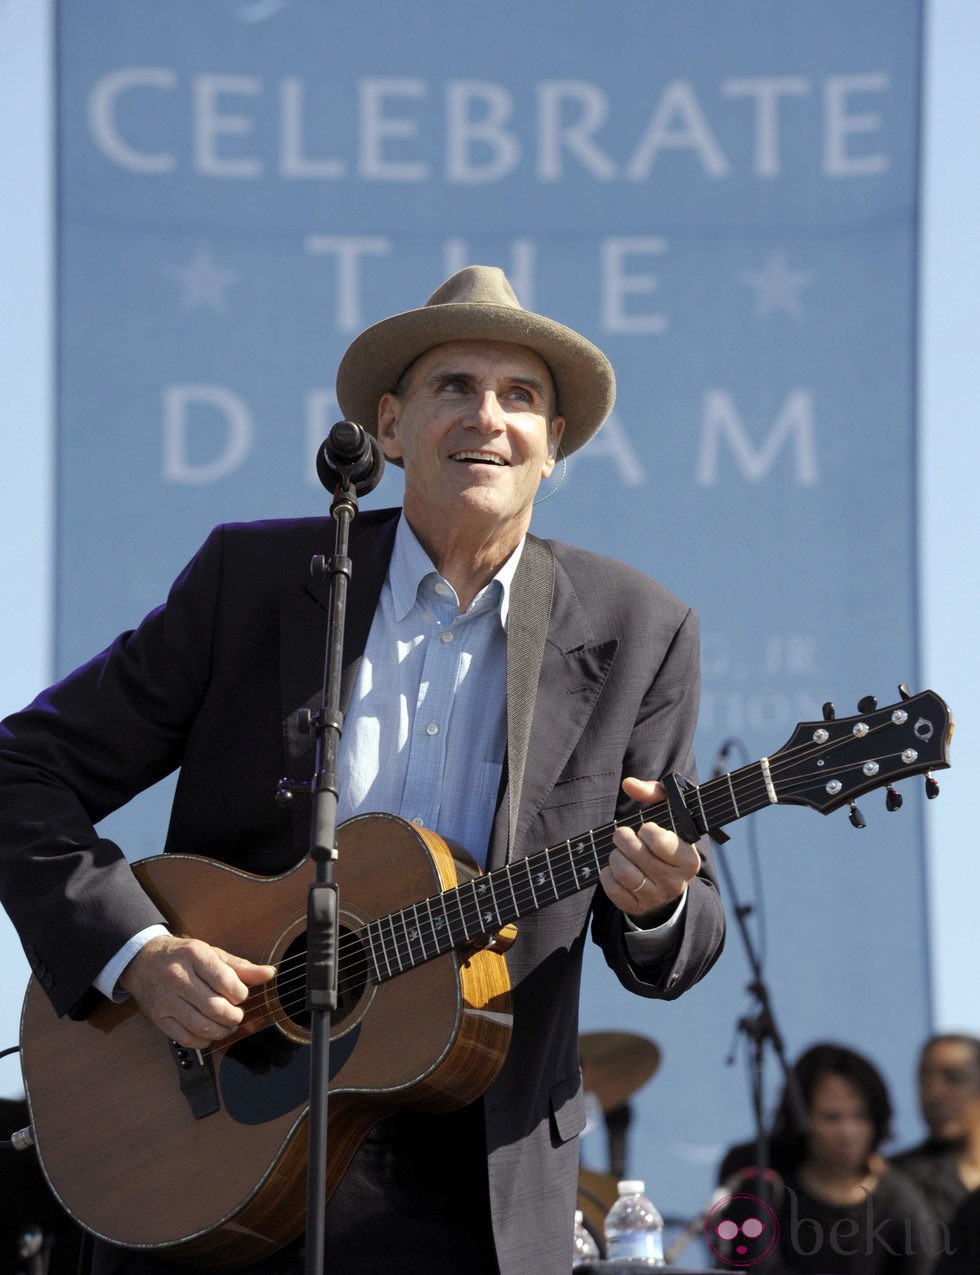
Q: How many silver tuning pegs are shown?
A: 6